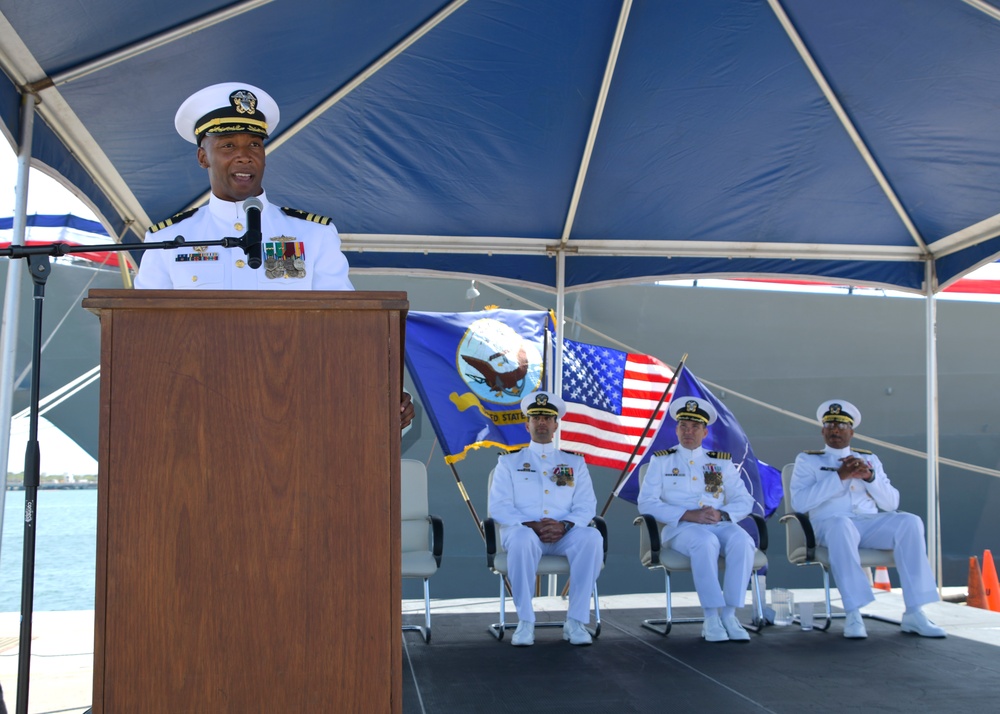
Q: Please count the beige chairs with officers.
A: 3